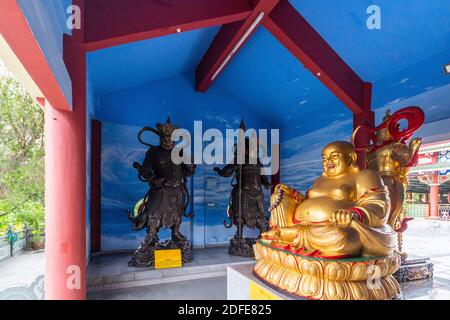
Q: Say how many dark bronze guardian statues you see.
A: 2